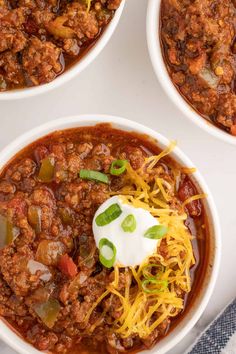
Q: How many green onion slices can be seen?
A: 8